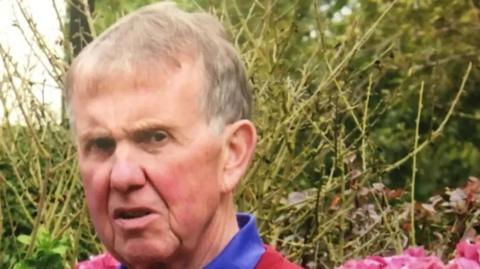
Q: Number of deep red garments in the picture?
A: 1